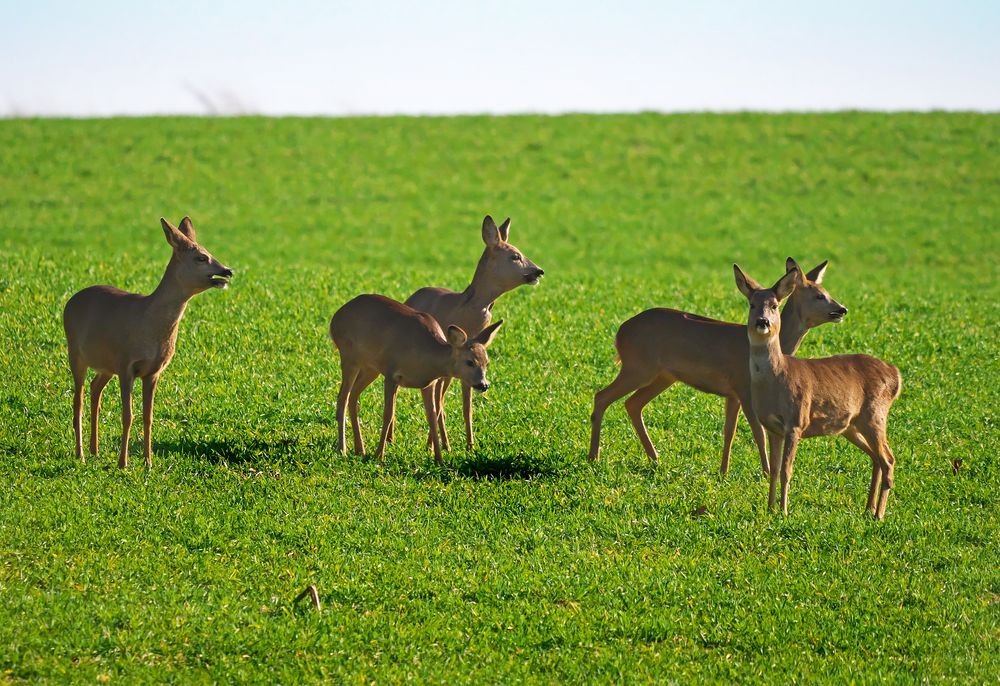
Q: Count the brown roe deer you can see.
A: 5